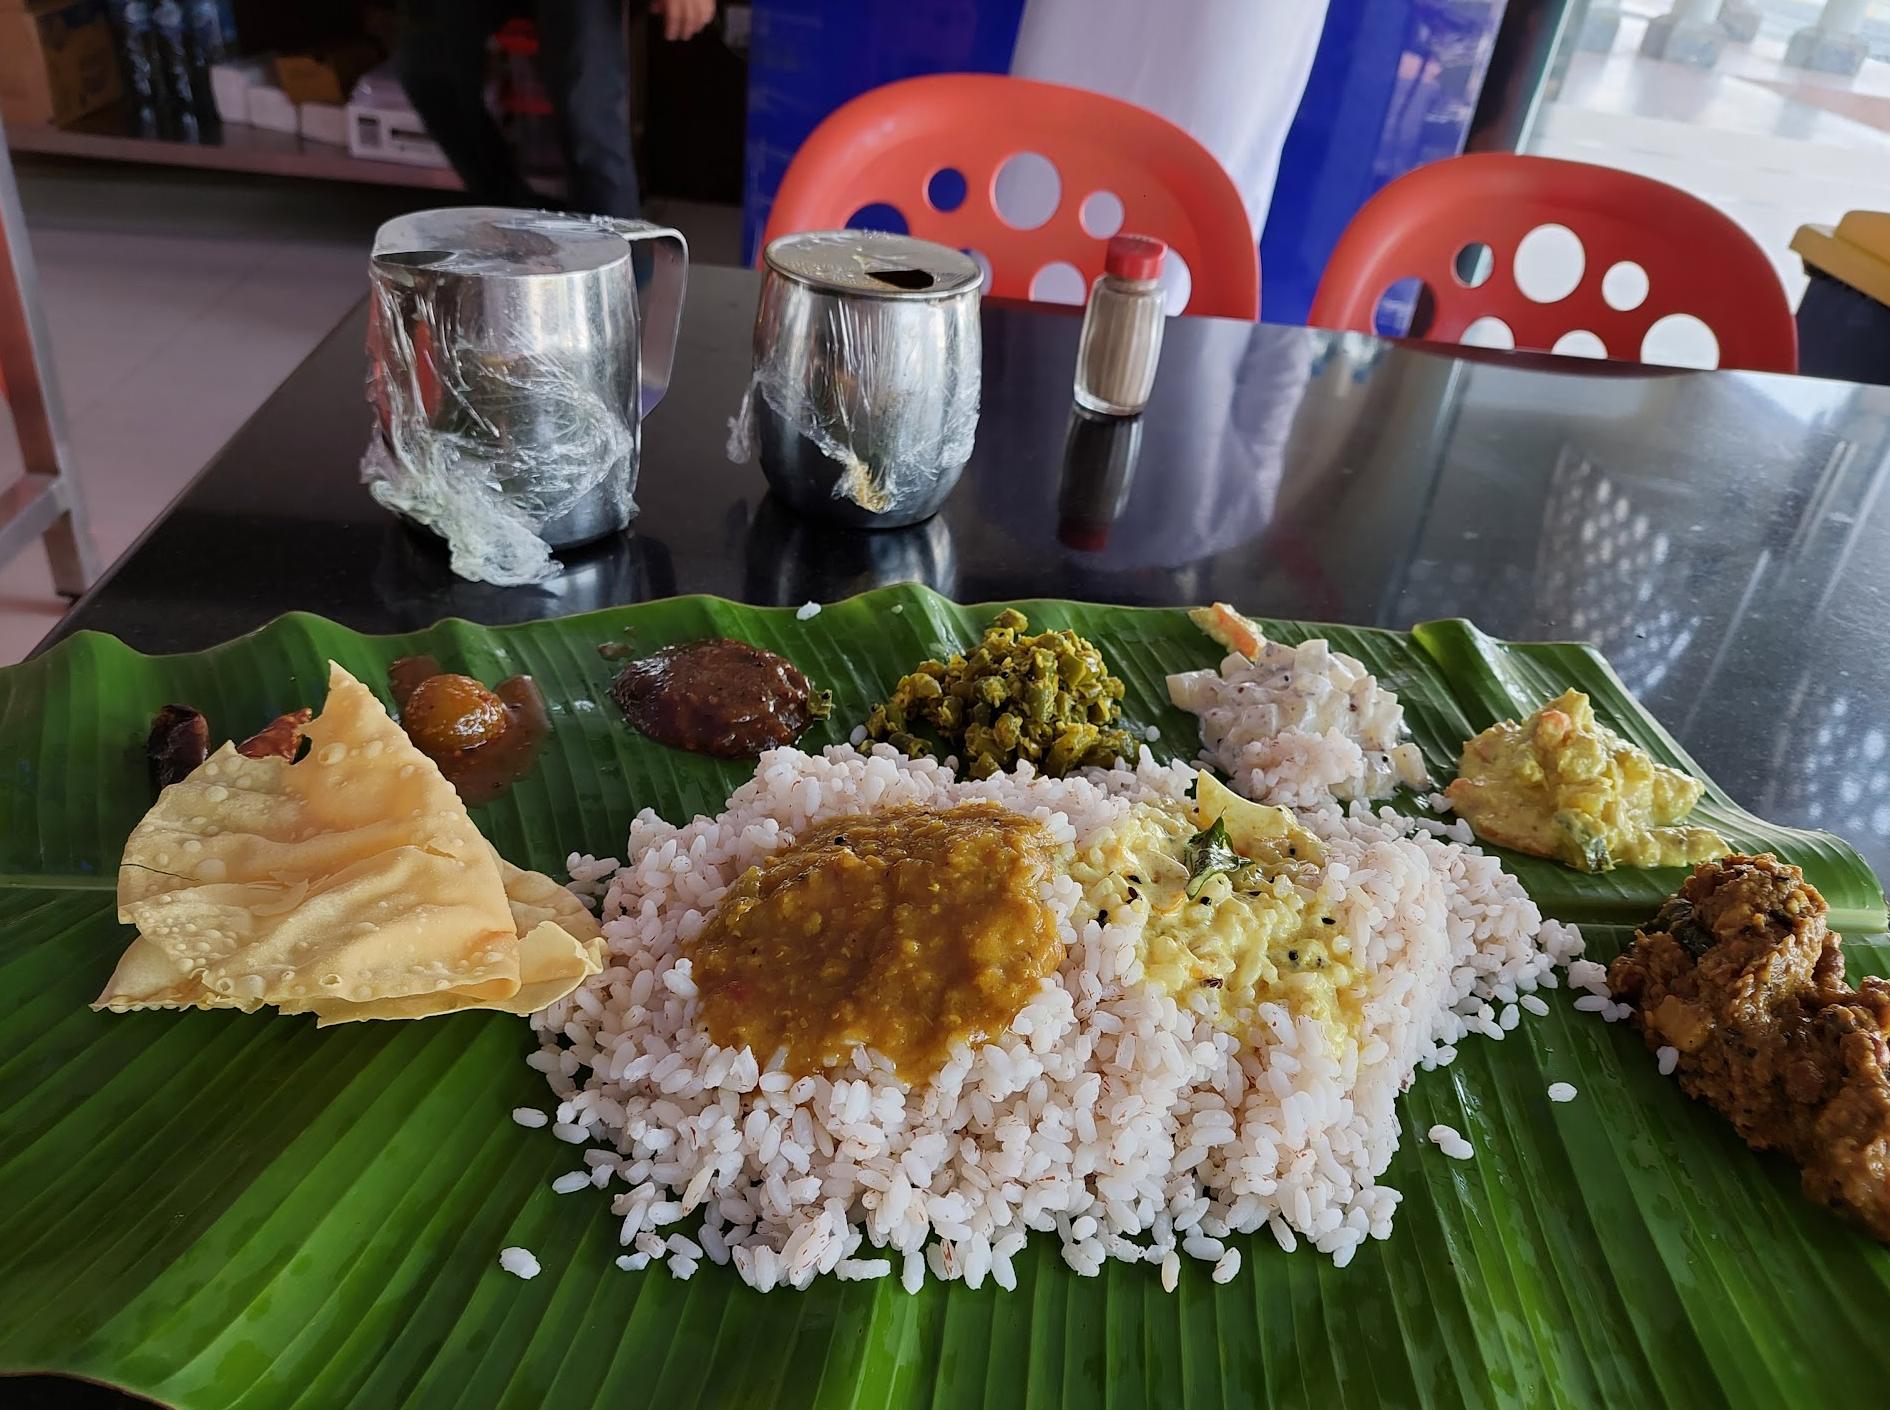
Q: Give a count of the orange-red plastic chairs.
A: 2